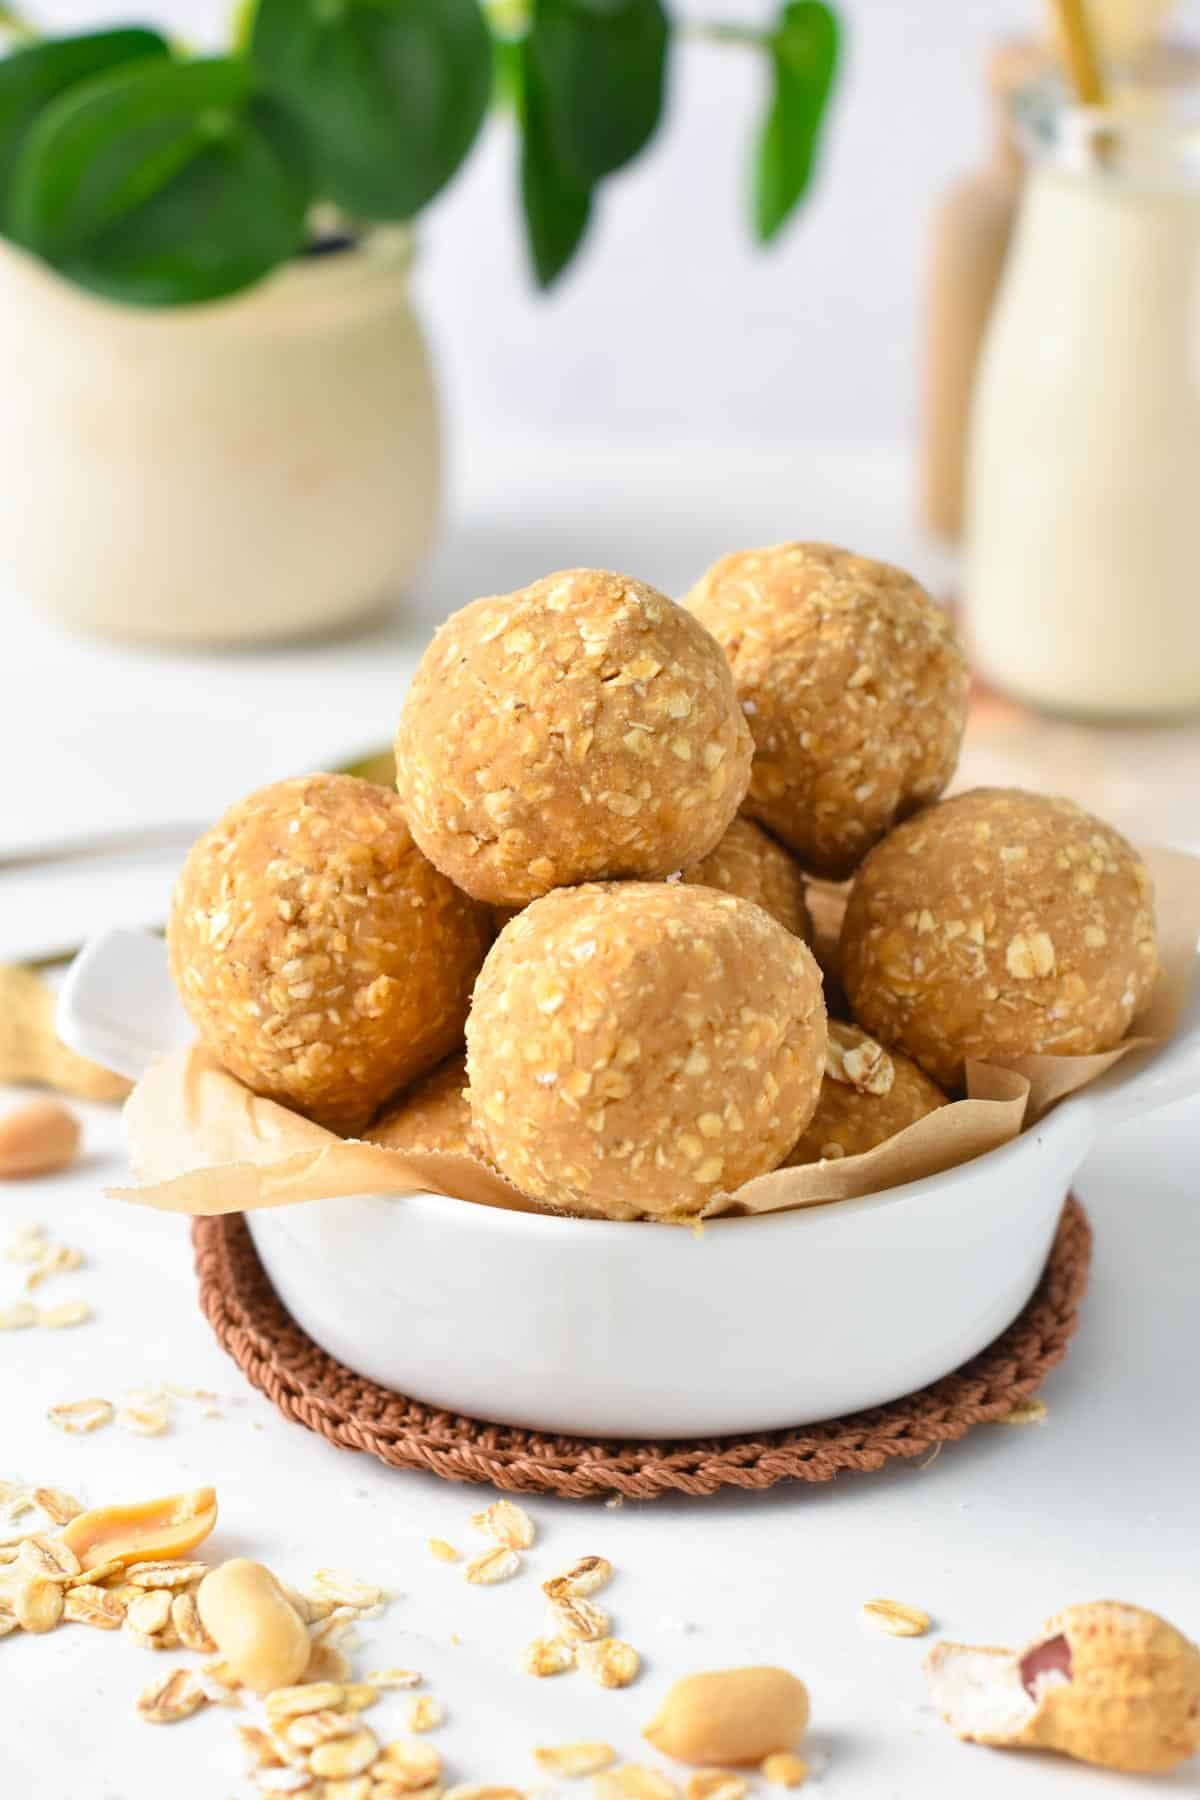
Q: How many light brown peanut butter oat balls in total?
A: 8